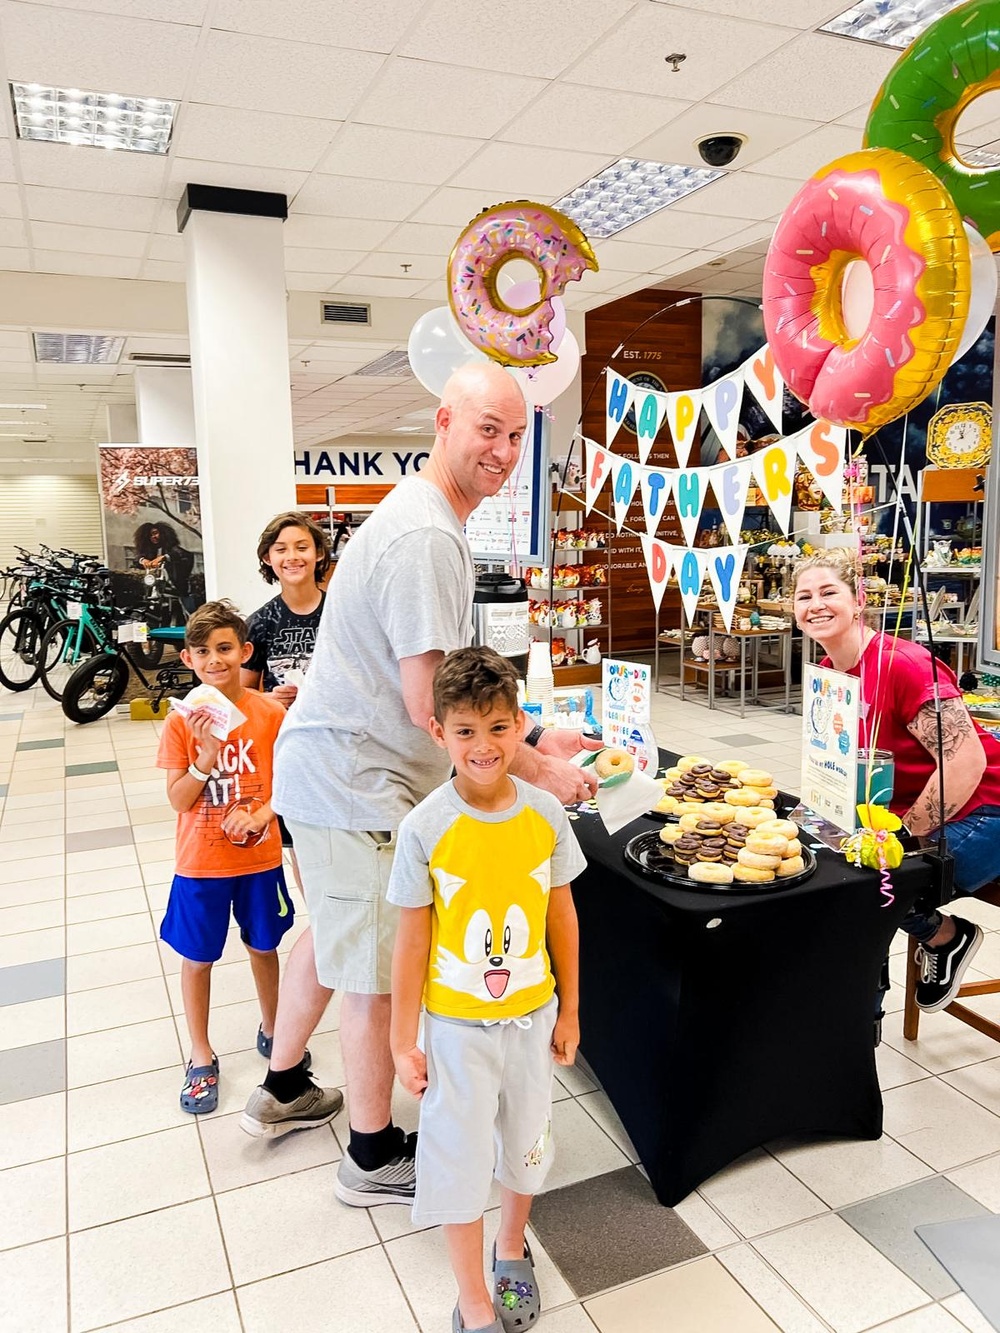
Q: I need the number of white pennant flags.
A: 15